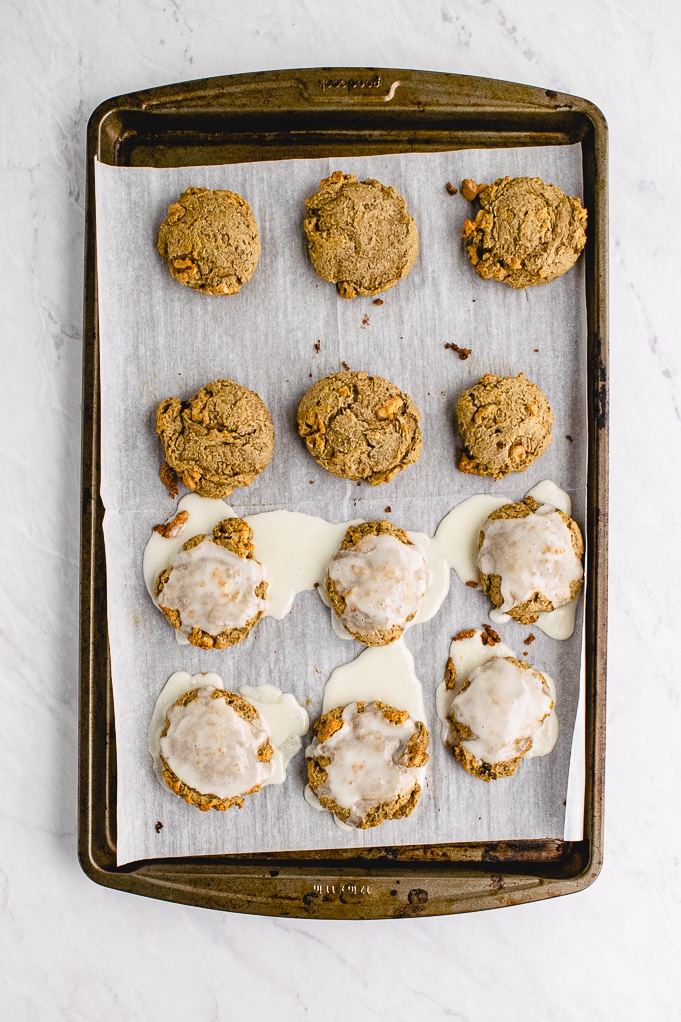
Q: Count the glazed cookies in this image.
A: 6